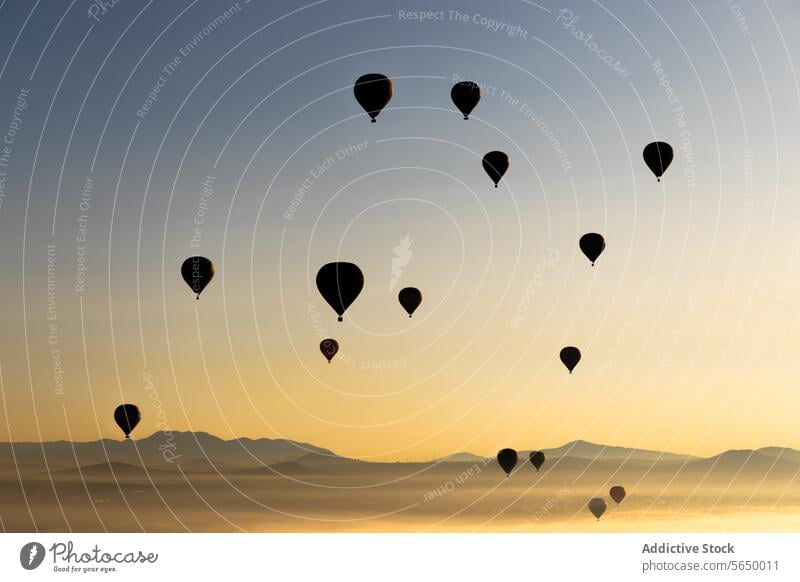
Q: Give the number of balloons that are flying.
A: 15